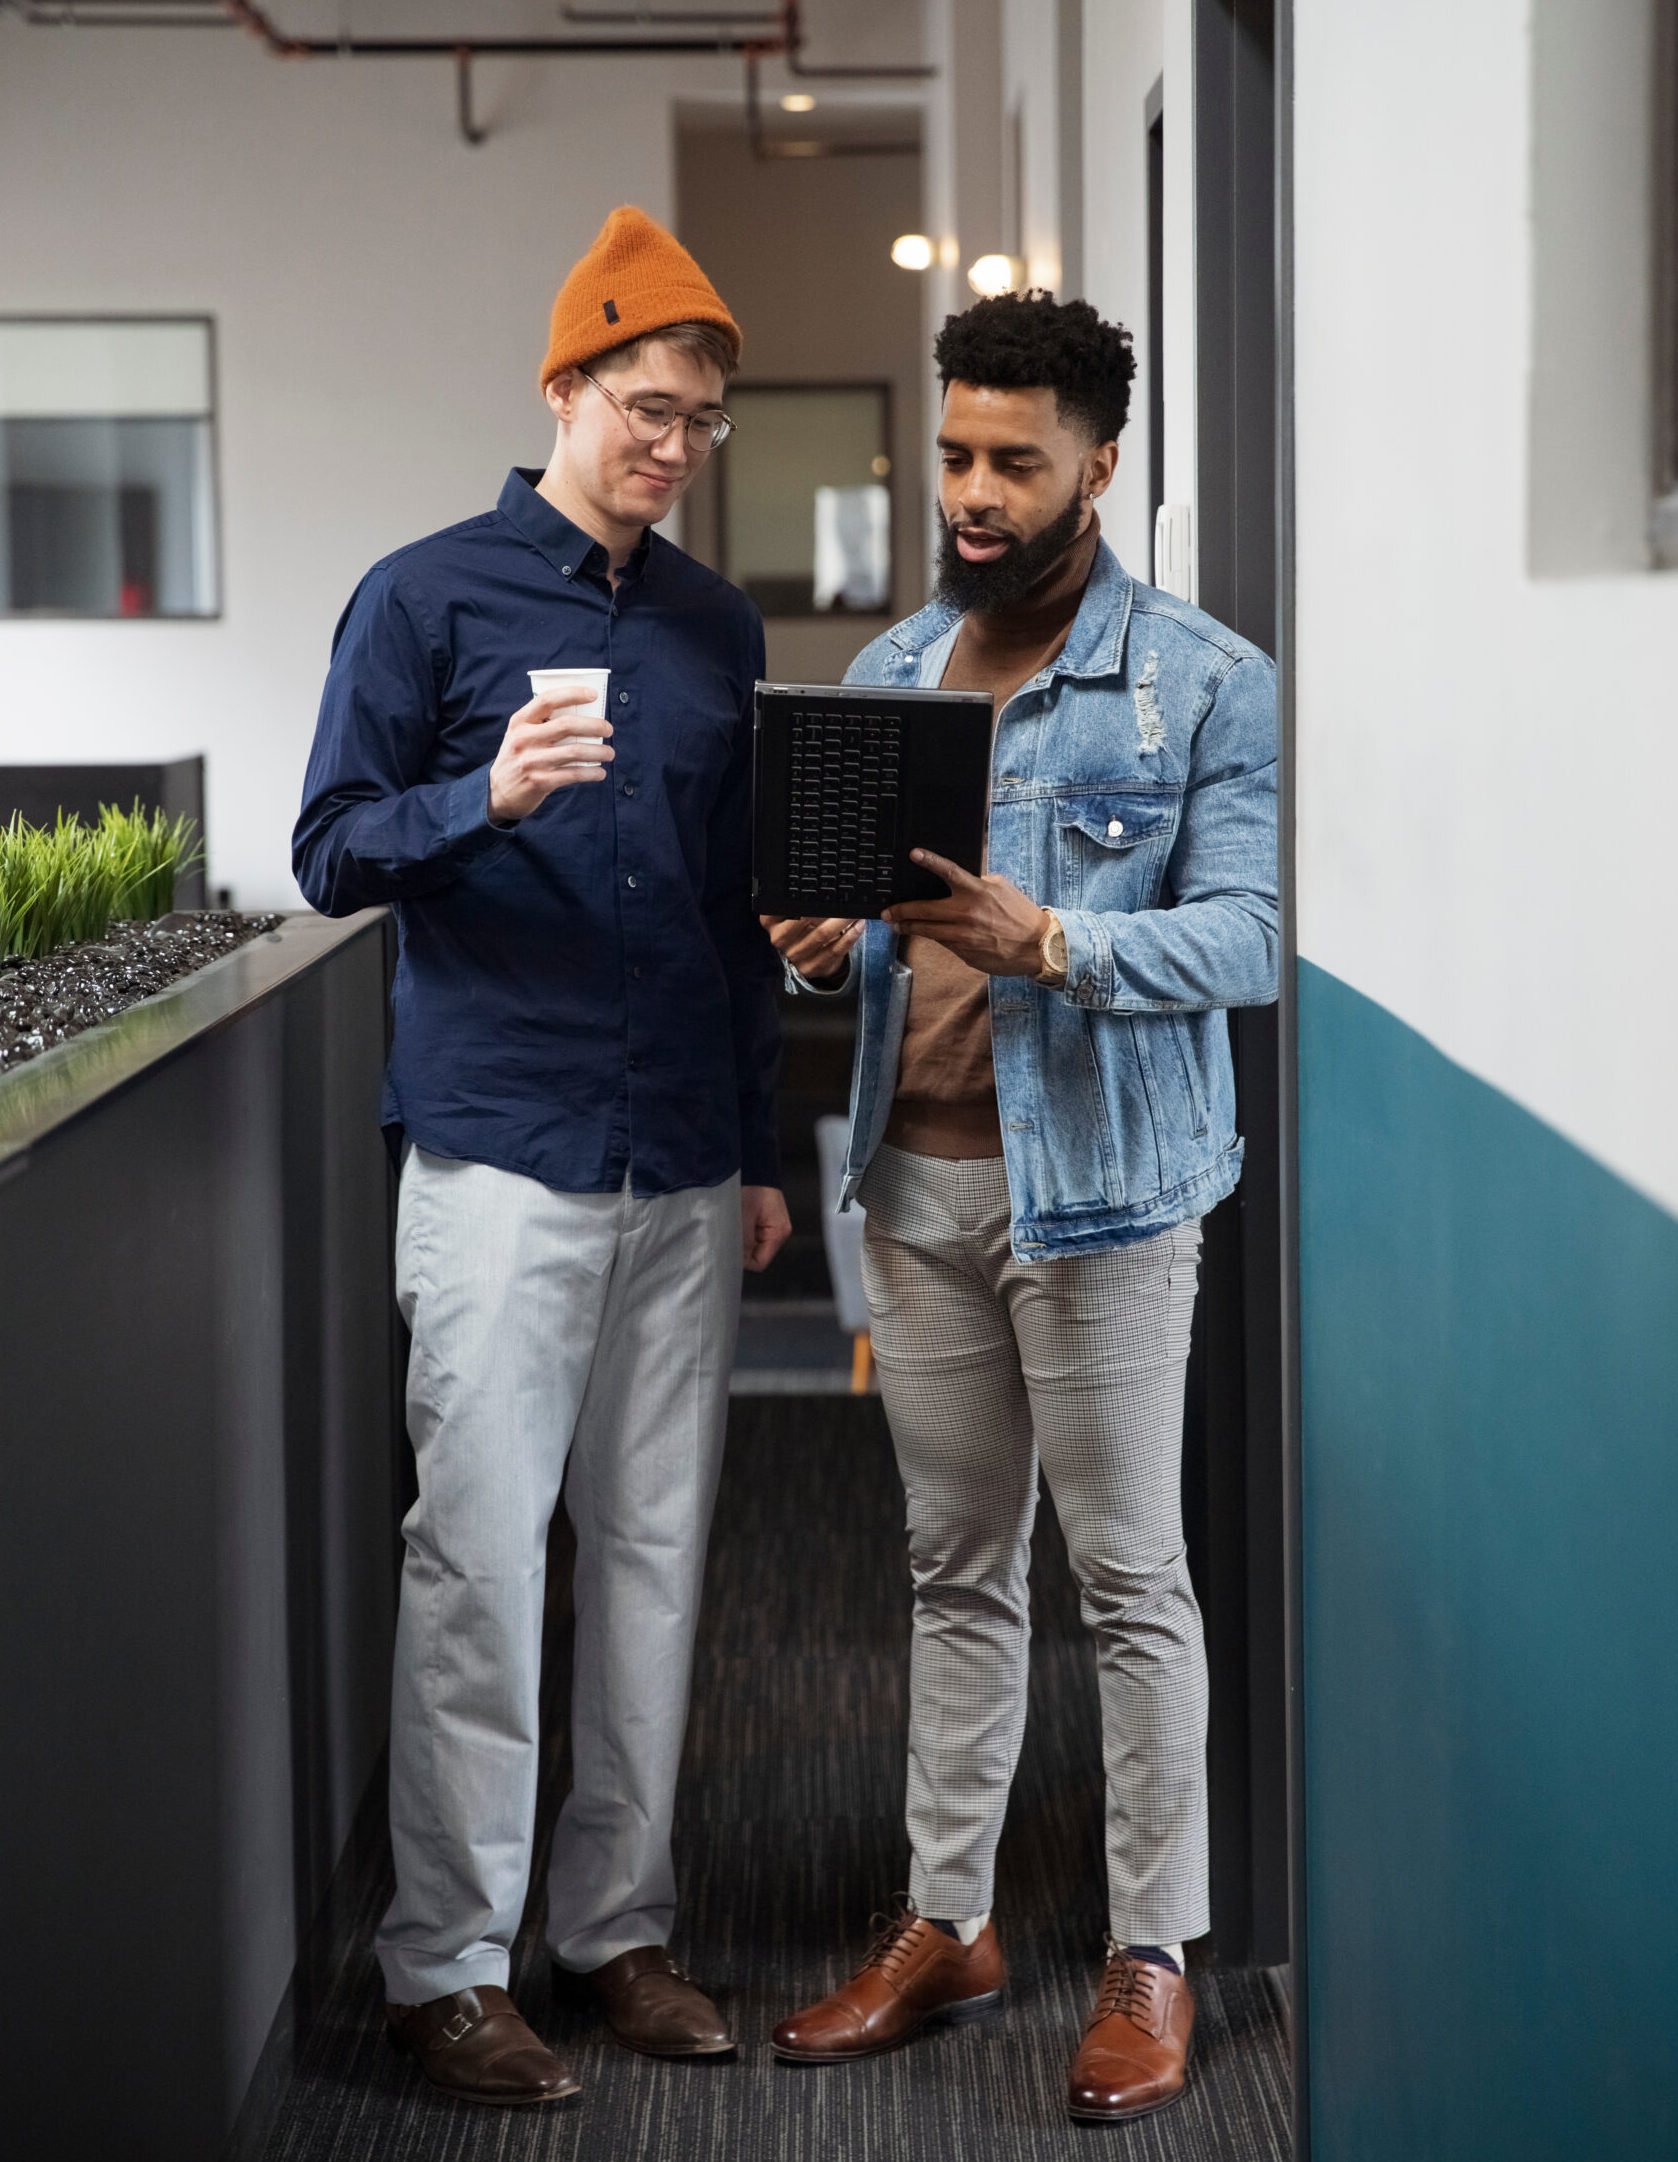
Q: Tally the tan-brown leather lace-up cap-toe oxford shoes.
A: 2